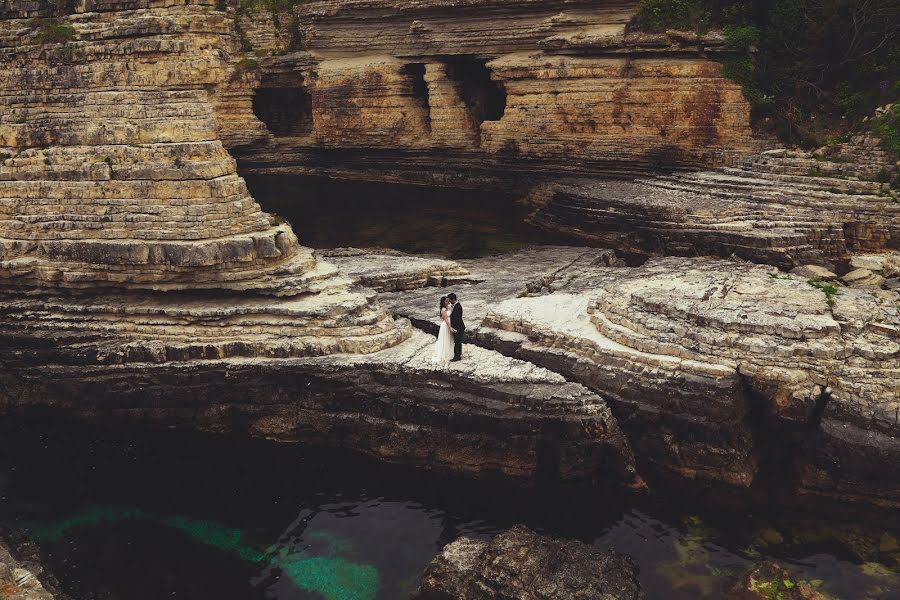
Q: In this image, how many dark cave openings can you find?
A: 3